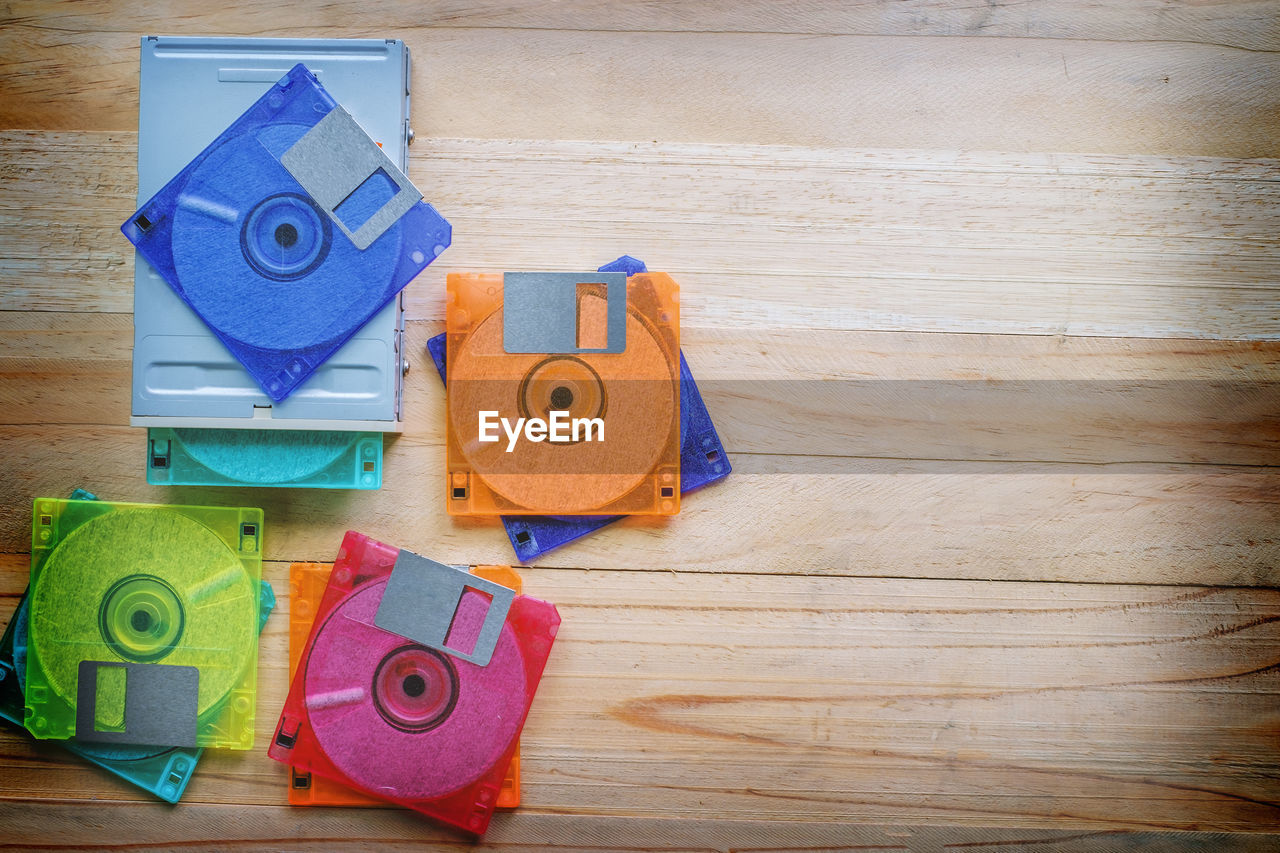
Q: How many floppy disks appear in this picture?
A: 8